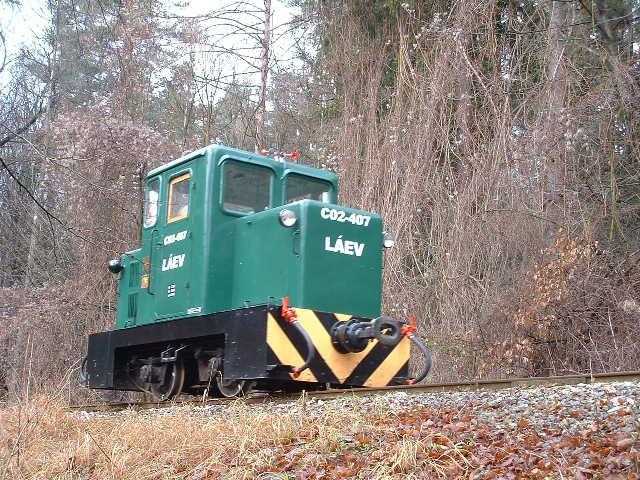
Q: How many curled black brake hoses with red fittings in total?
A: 2